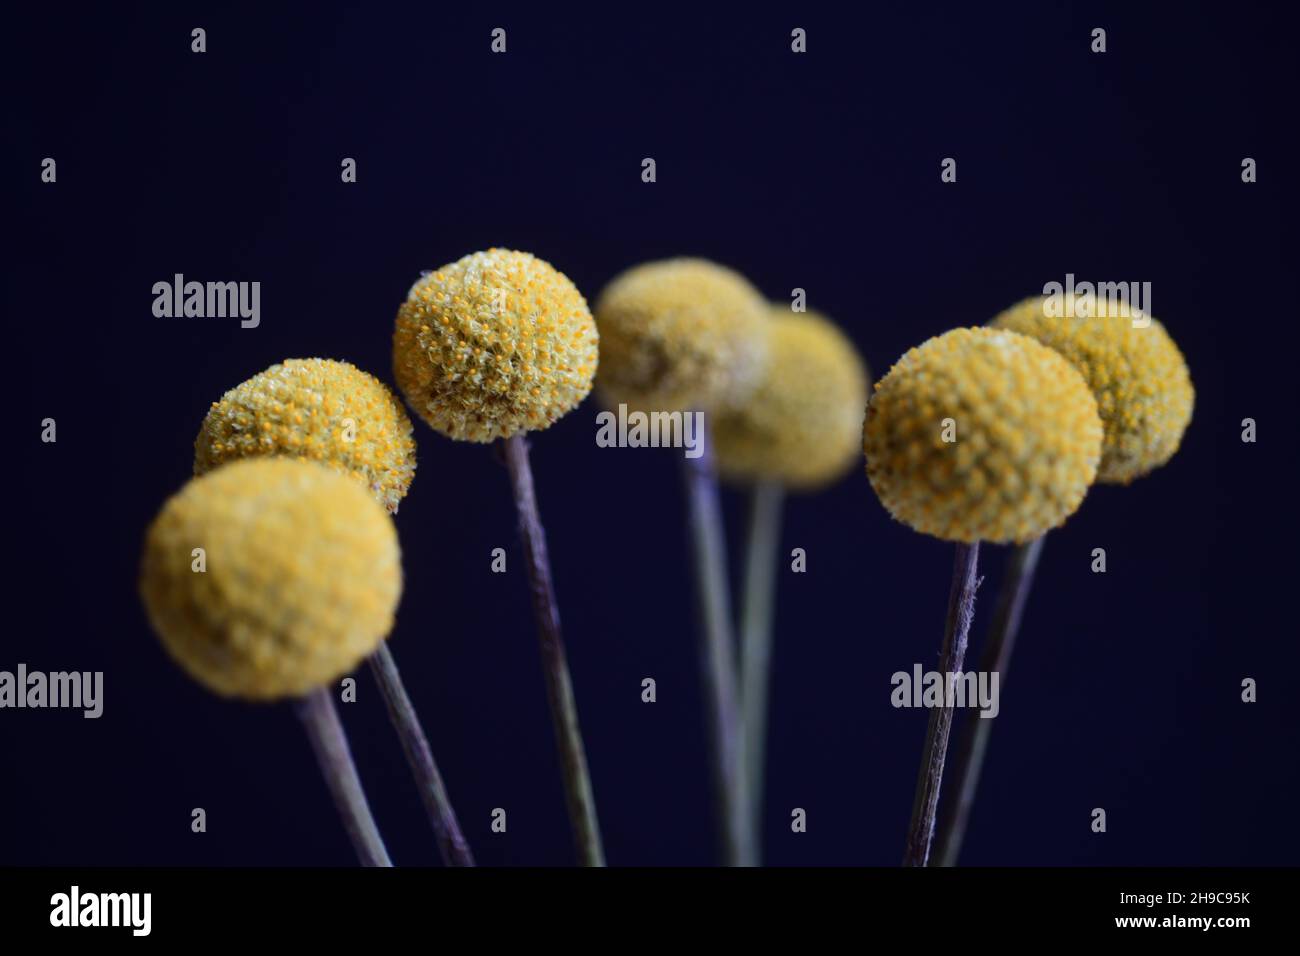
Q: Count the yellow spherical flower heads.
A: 7